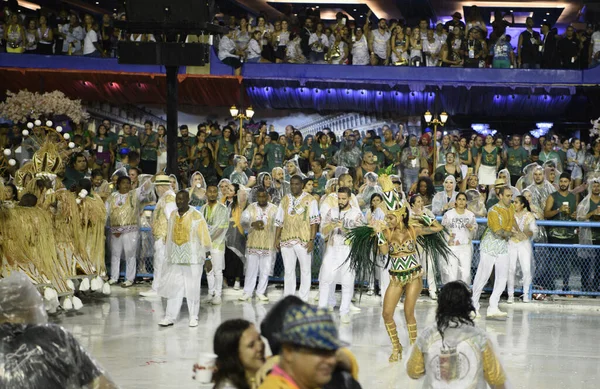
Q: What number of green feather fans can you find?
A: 2